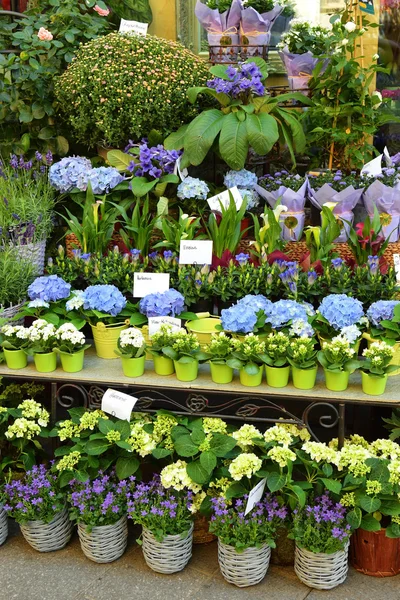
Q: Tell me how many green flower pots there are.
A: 12